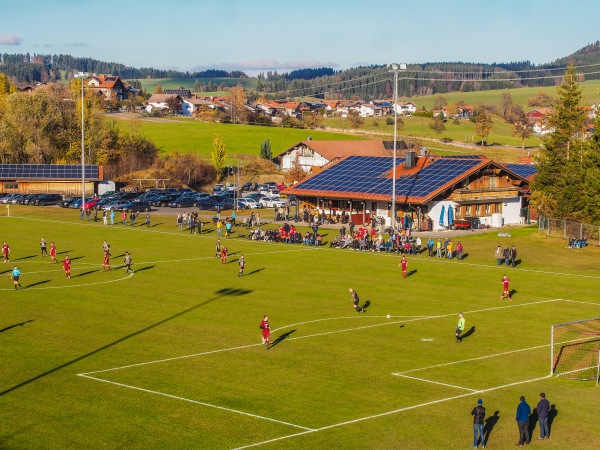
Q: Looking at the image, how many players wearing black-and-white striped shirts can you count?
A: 6